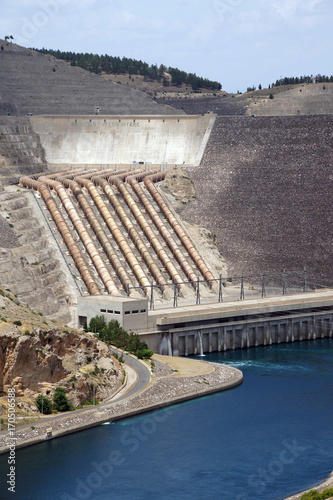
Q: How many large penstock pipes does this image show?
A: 8